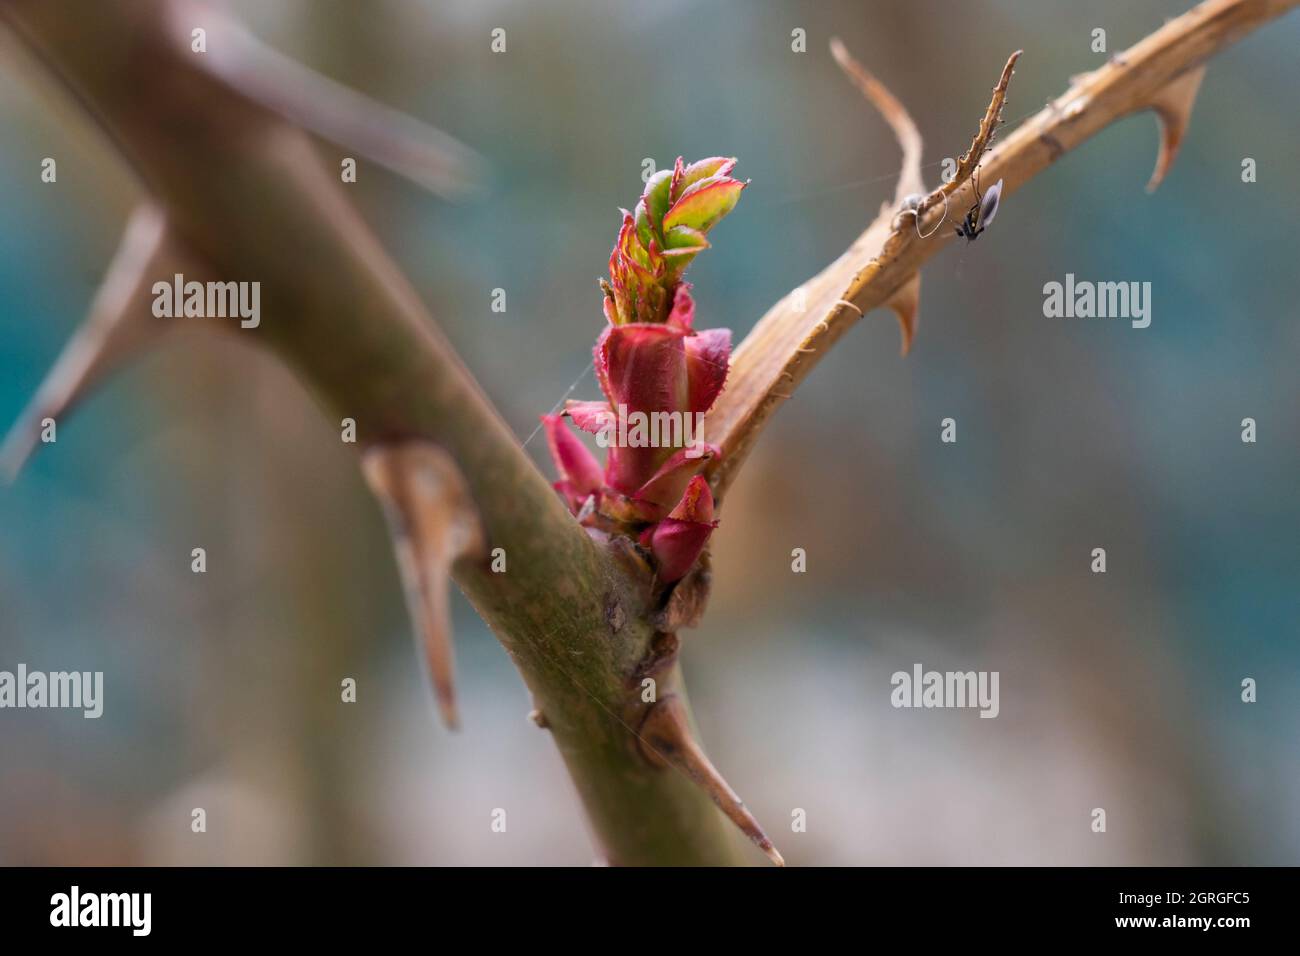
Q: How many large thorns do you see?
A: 7